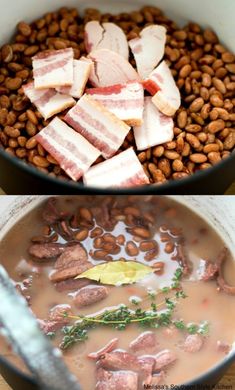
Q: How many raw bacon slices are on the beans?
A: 12